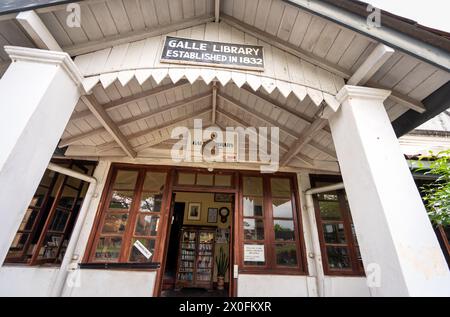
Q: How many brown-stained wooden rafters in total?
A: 0